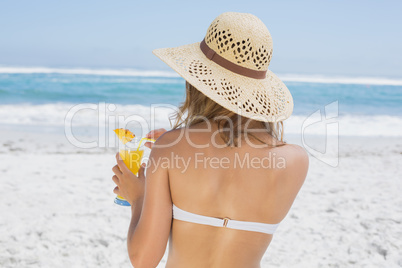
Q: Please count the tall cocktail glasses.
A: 1